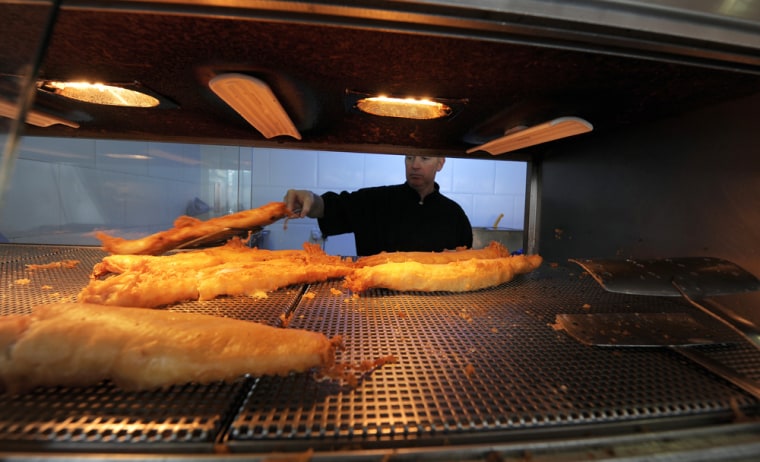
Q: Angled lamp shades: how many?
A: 3